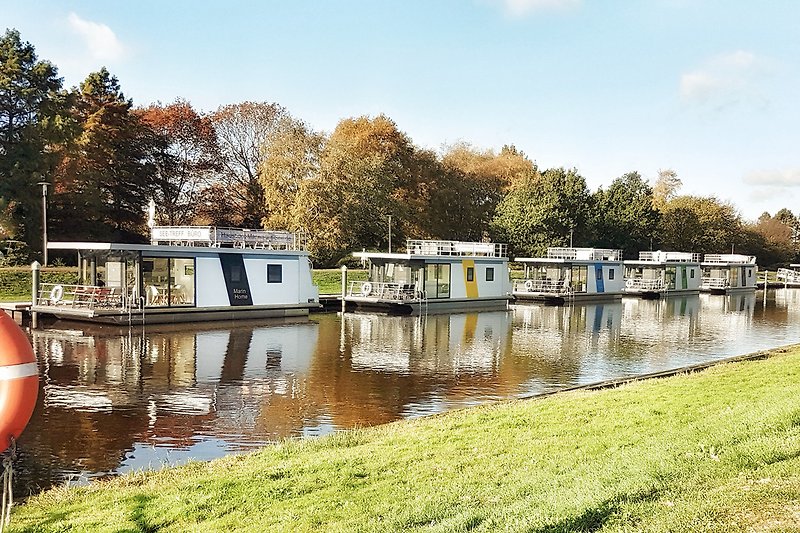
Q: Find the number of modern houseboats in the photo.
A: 5